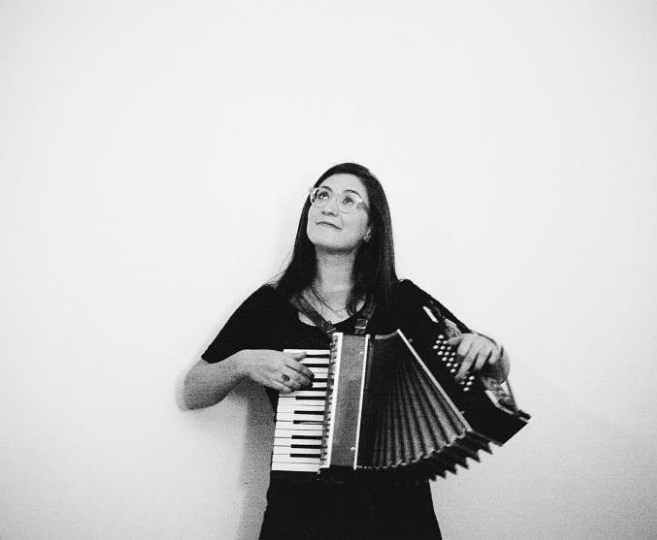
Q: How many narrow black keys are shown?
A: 10